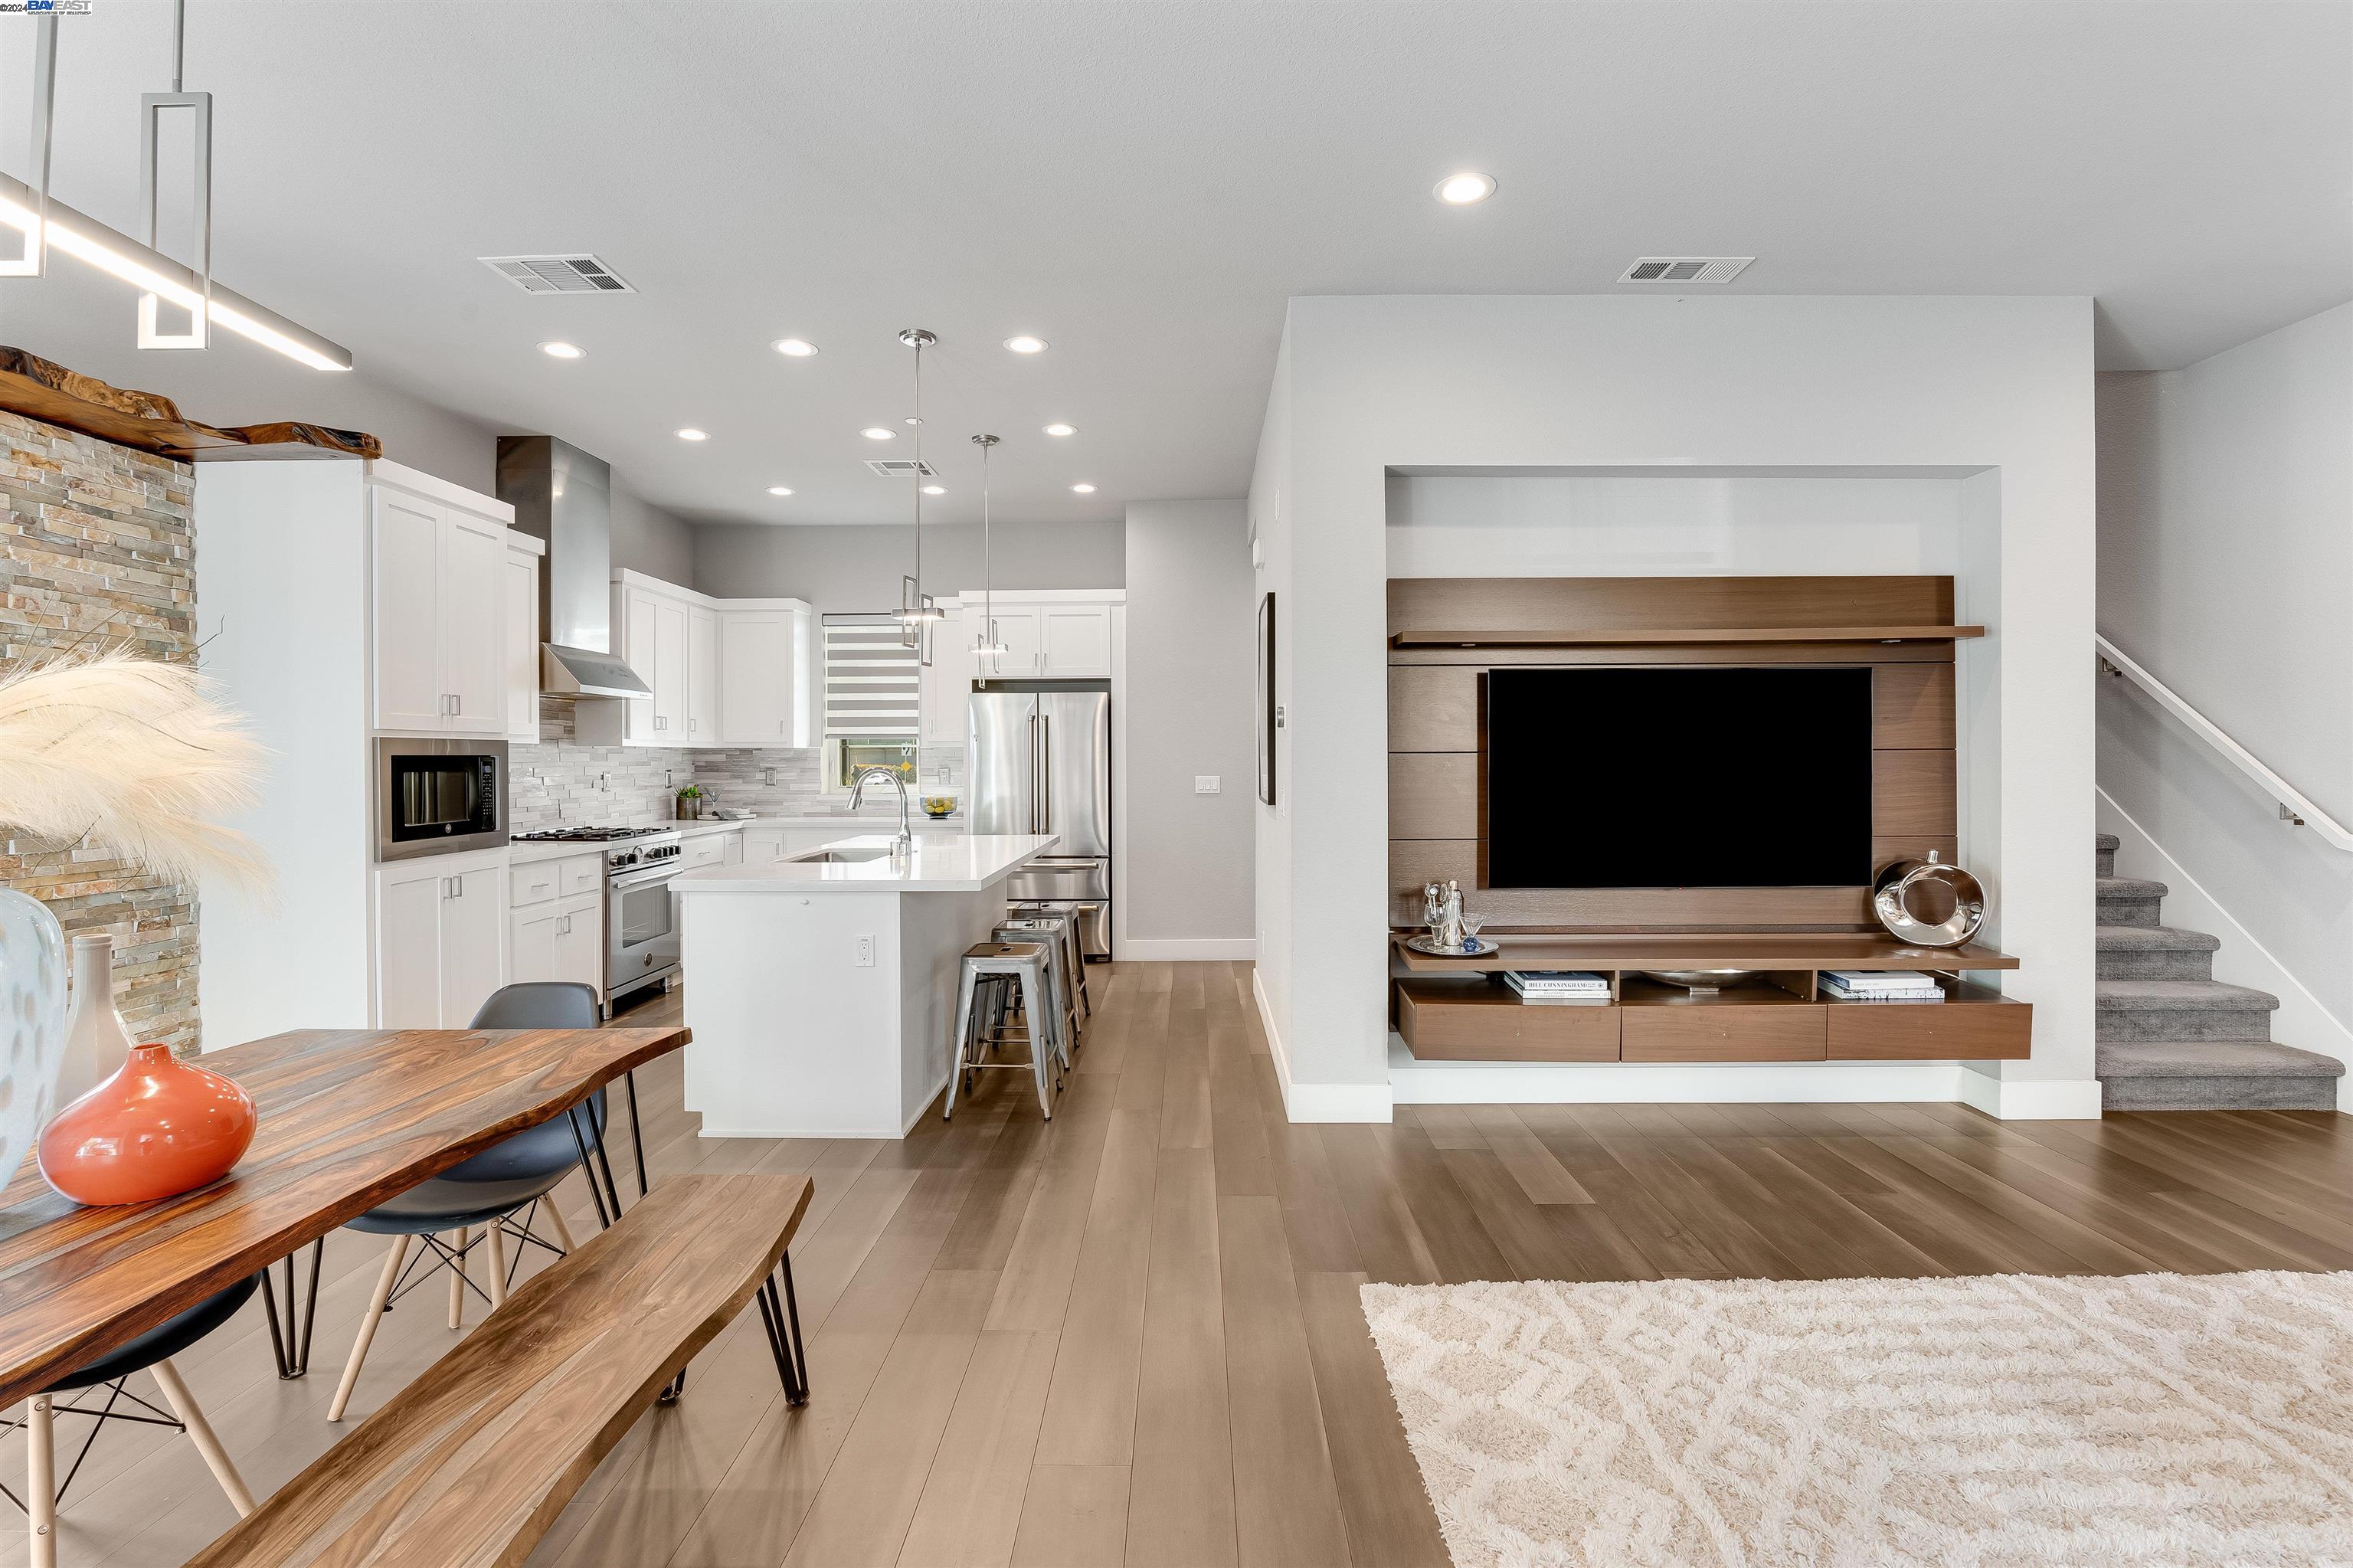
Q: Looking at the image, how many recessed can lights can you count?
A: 10